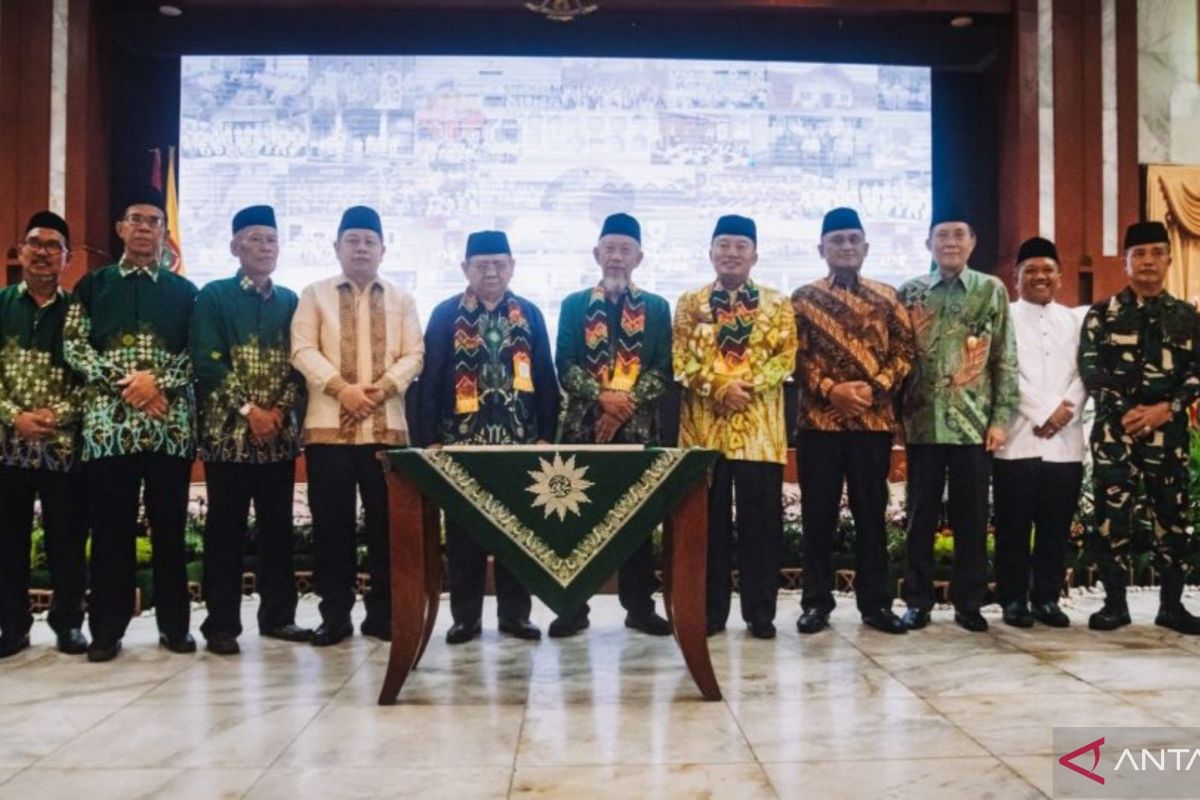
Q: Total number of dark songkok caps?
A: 11